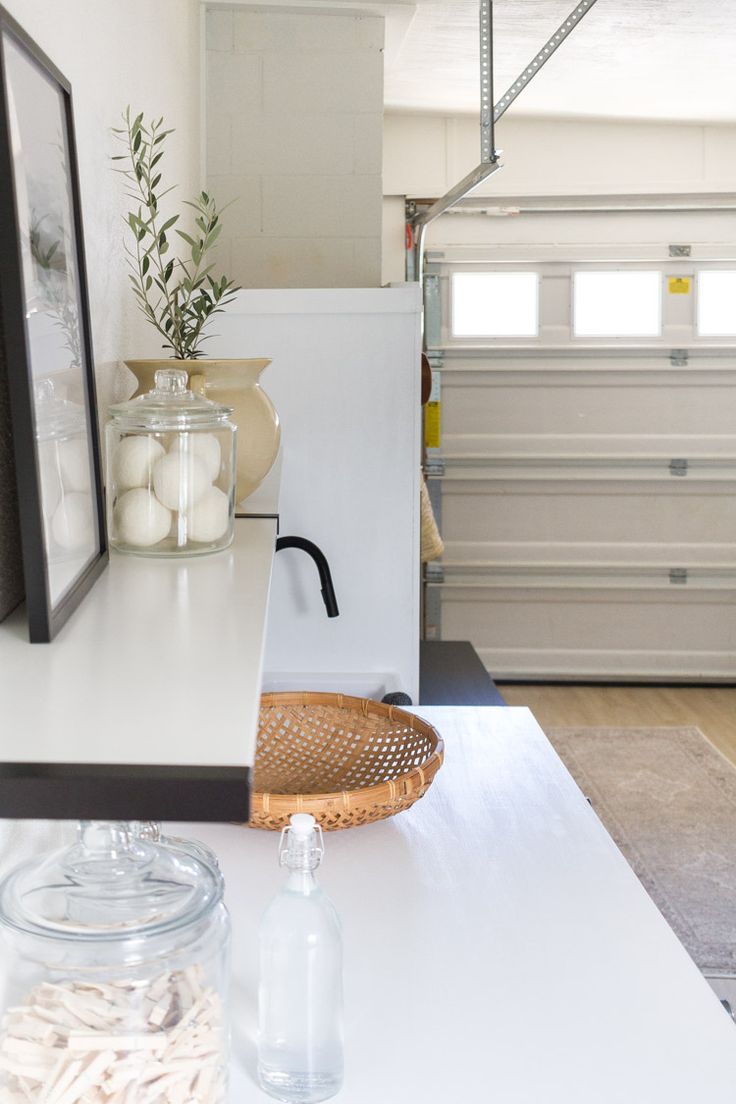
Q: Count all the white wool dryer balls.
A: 5